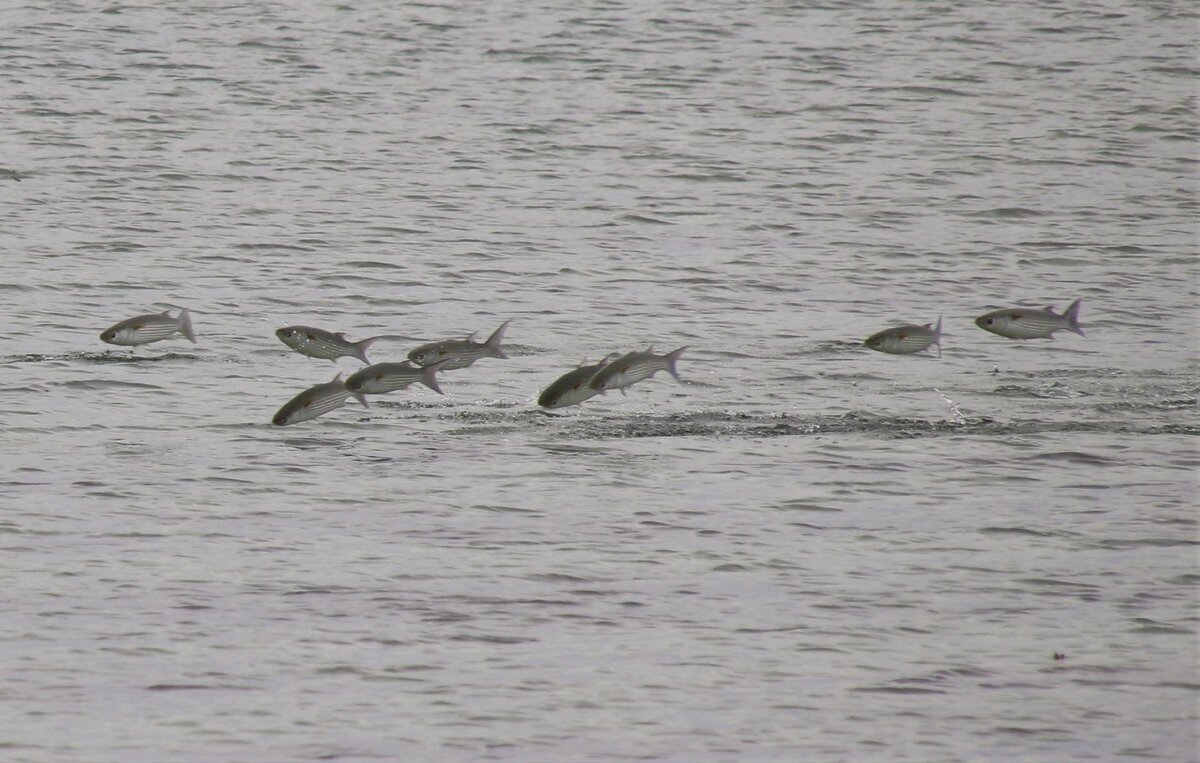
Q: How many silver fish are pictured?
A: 9